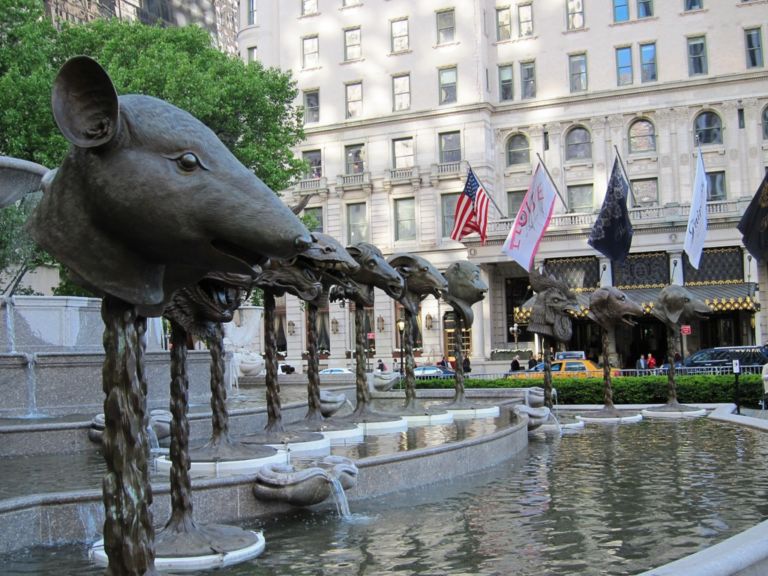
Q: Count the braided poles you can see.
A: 11